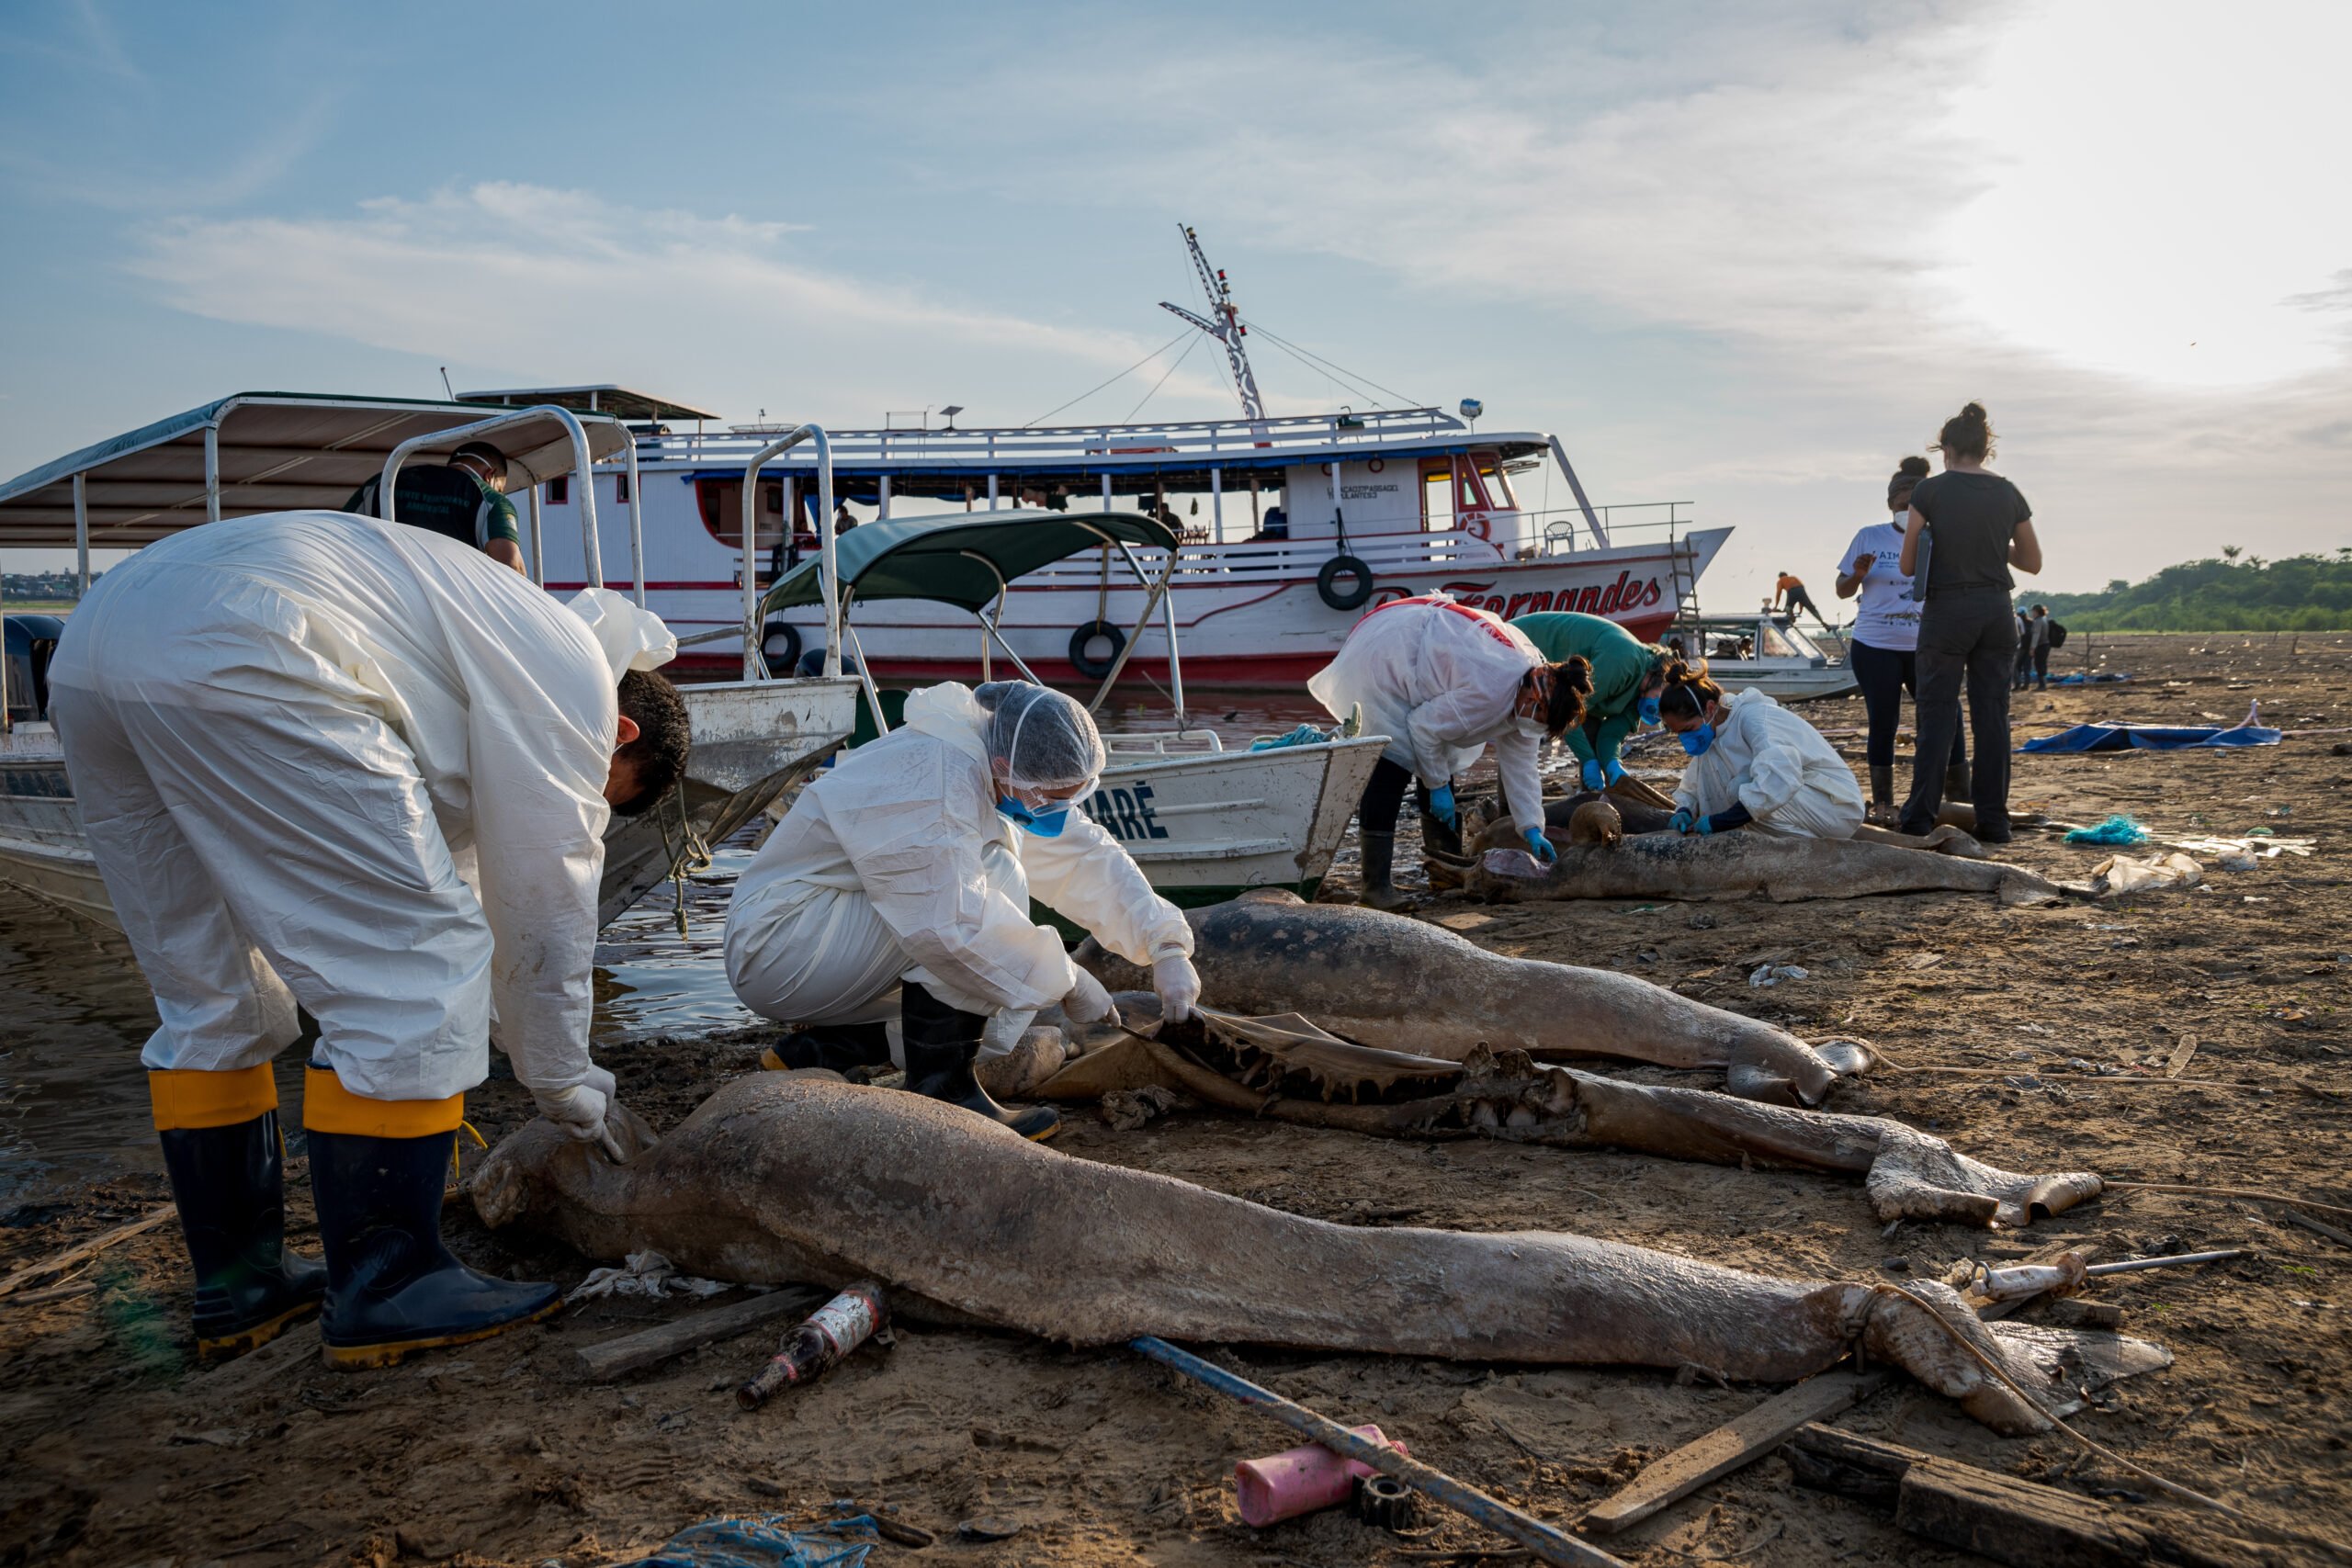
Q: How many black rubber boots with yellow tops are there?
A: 2